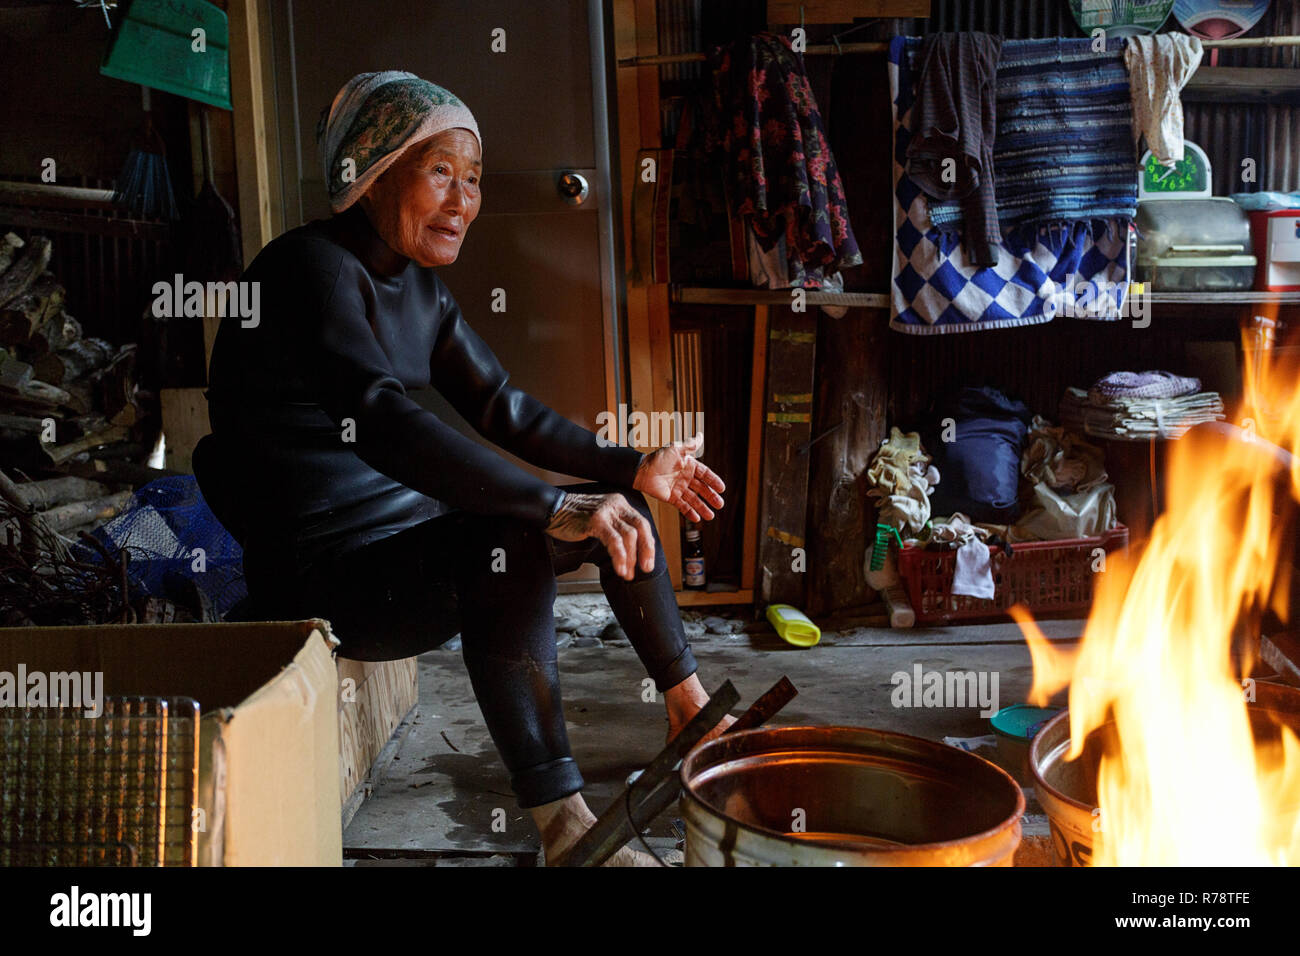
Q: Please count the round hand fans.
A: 2